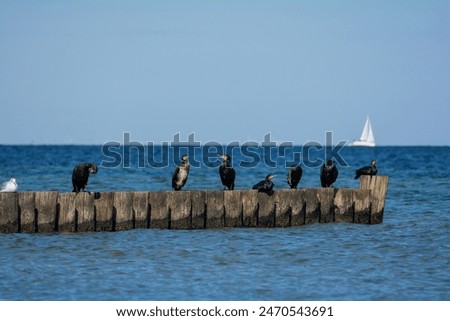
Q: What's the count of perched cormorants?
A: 7